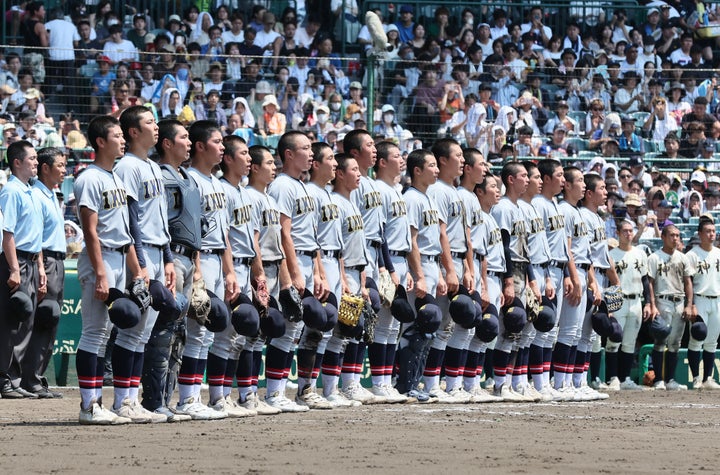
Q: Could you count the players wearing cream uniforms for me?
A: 3